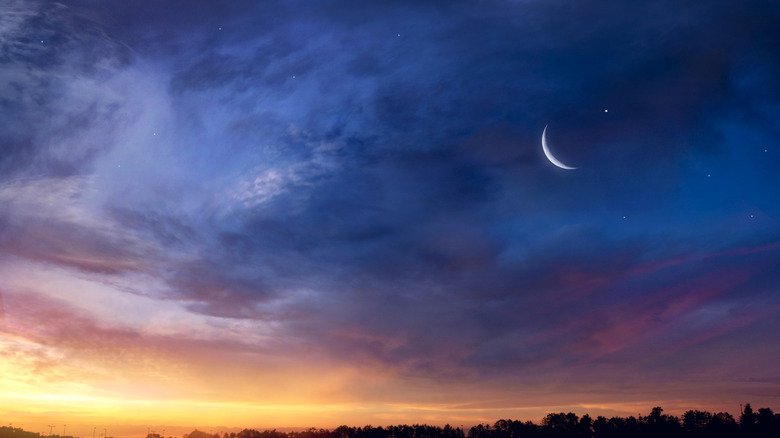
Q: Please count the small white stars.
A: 11